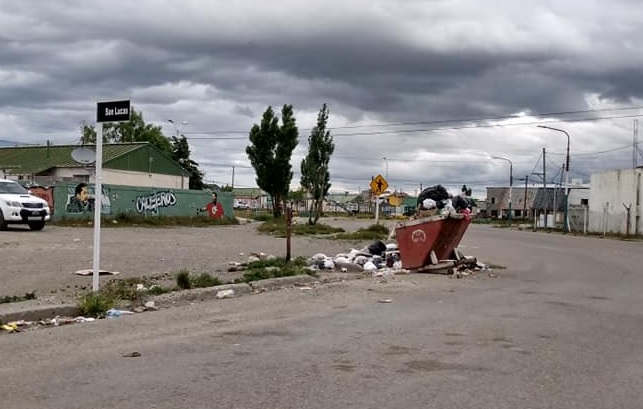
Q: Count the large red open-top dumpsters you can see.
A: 1